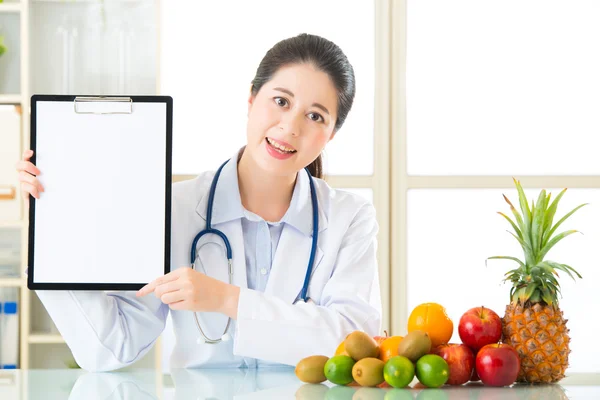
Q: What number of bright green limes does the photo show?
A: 3